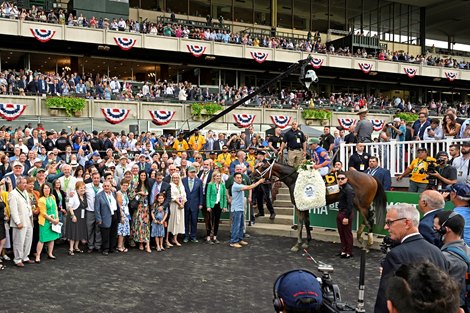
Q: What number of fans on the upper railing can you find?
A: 8